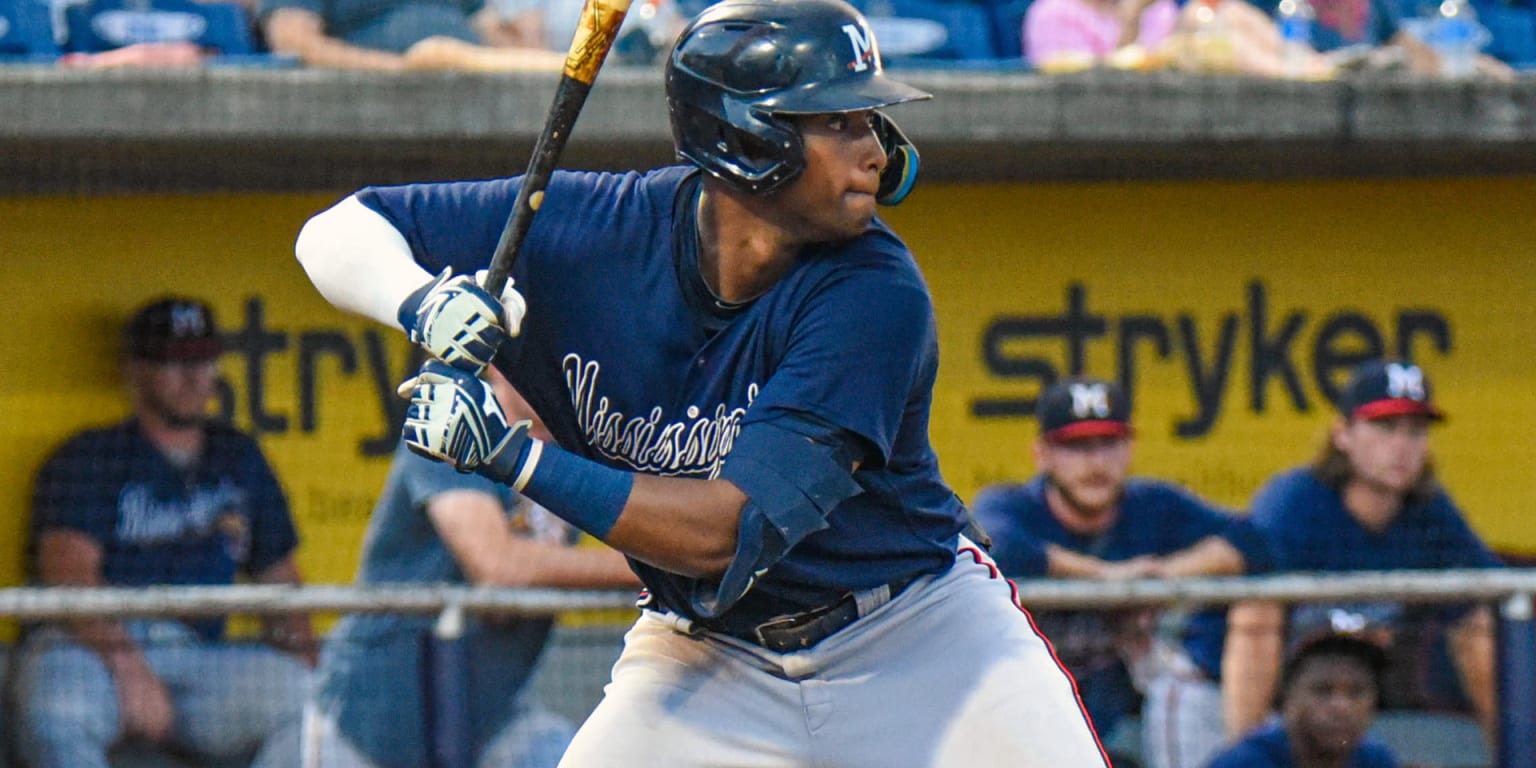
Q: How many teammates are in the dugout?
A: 5